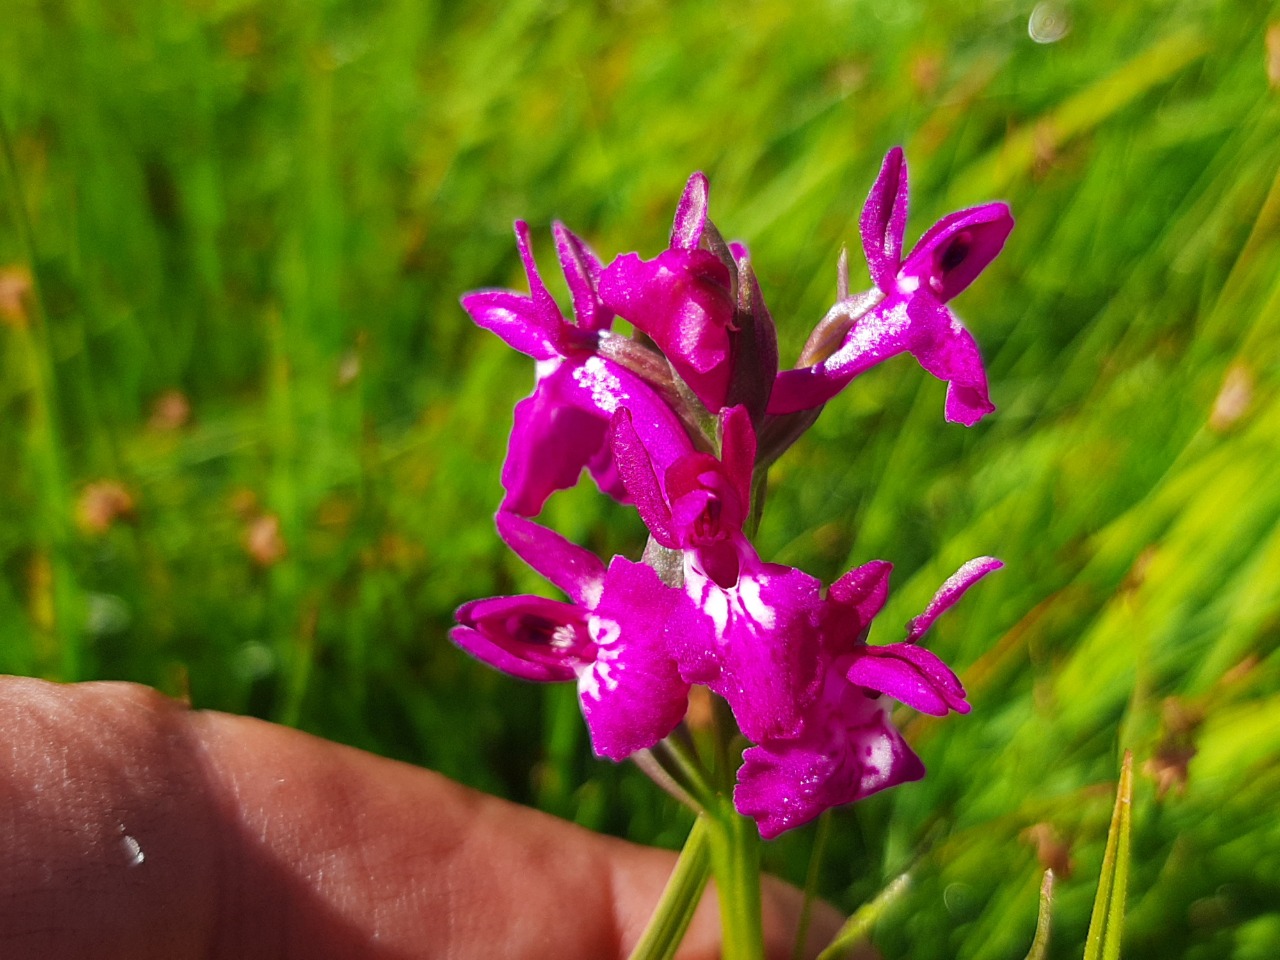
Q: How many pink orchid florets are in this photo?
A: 6